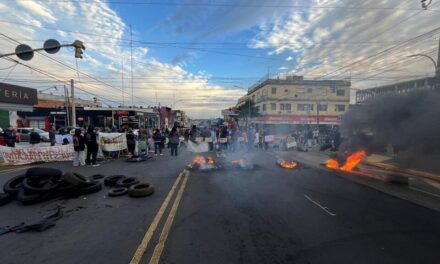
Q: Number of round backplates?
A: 2